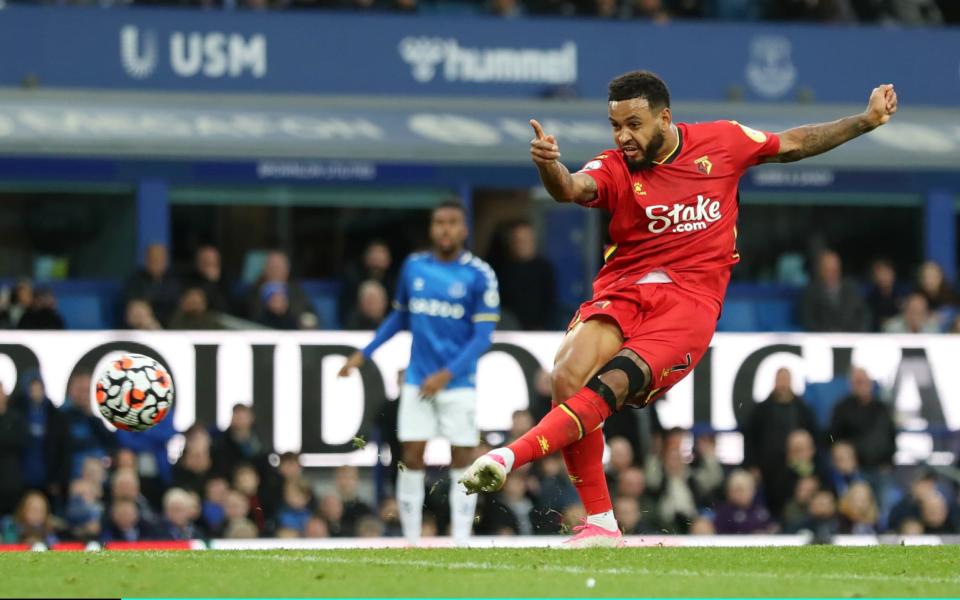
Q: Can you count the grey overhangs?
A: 1